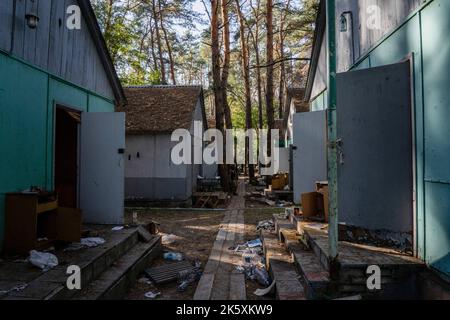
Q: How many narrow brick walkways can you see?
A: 1